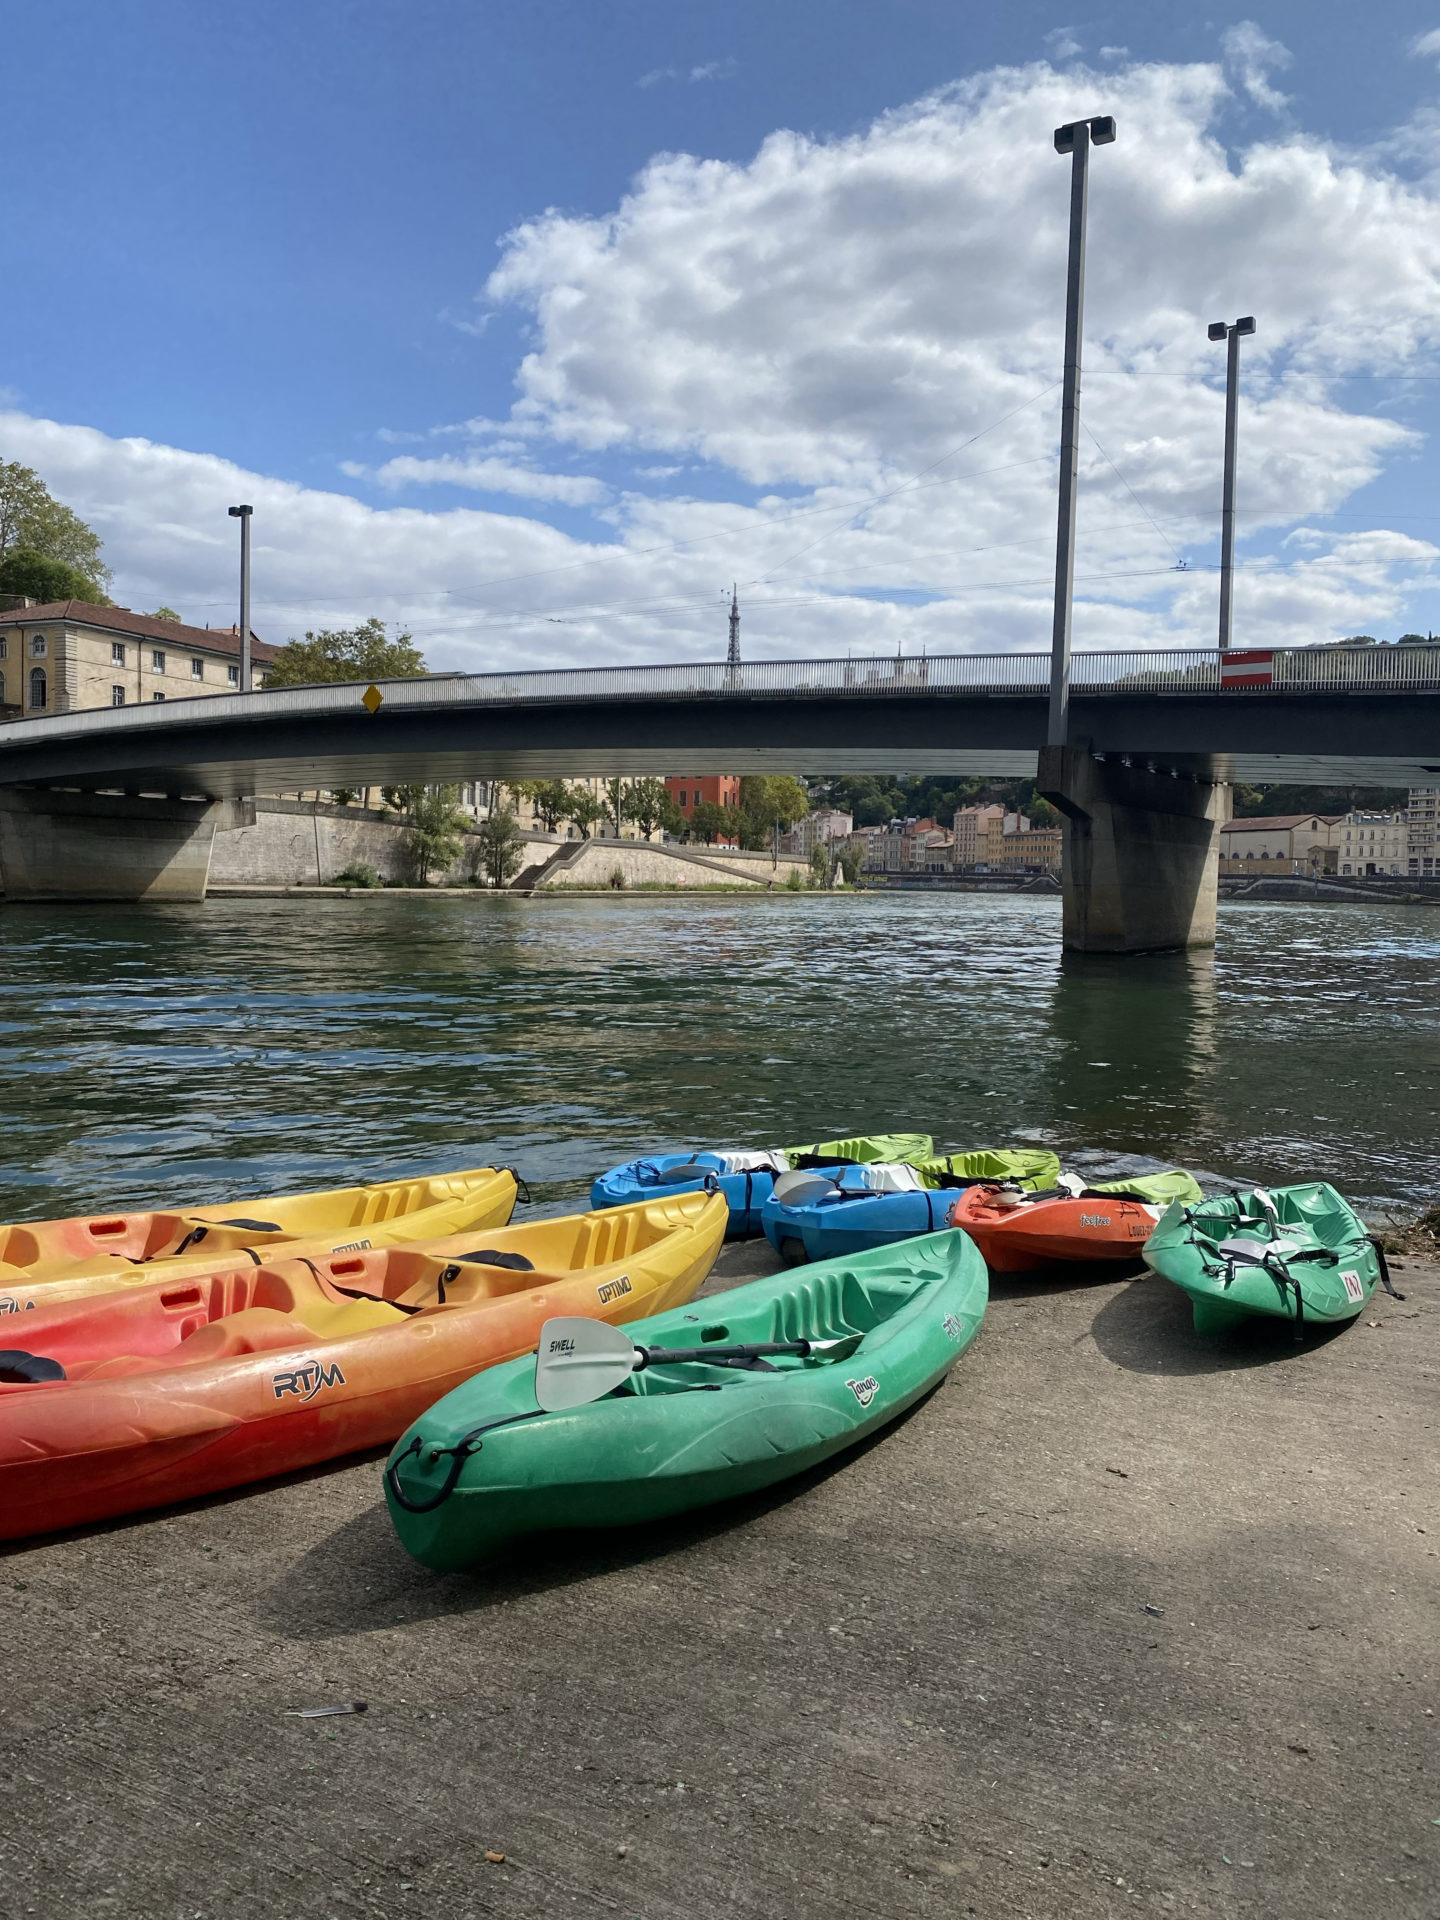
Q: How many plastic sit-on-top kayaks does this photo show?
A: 7